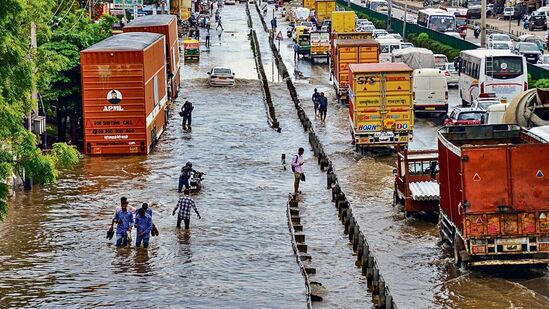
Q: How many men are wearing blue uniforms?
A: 3